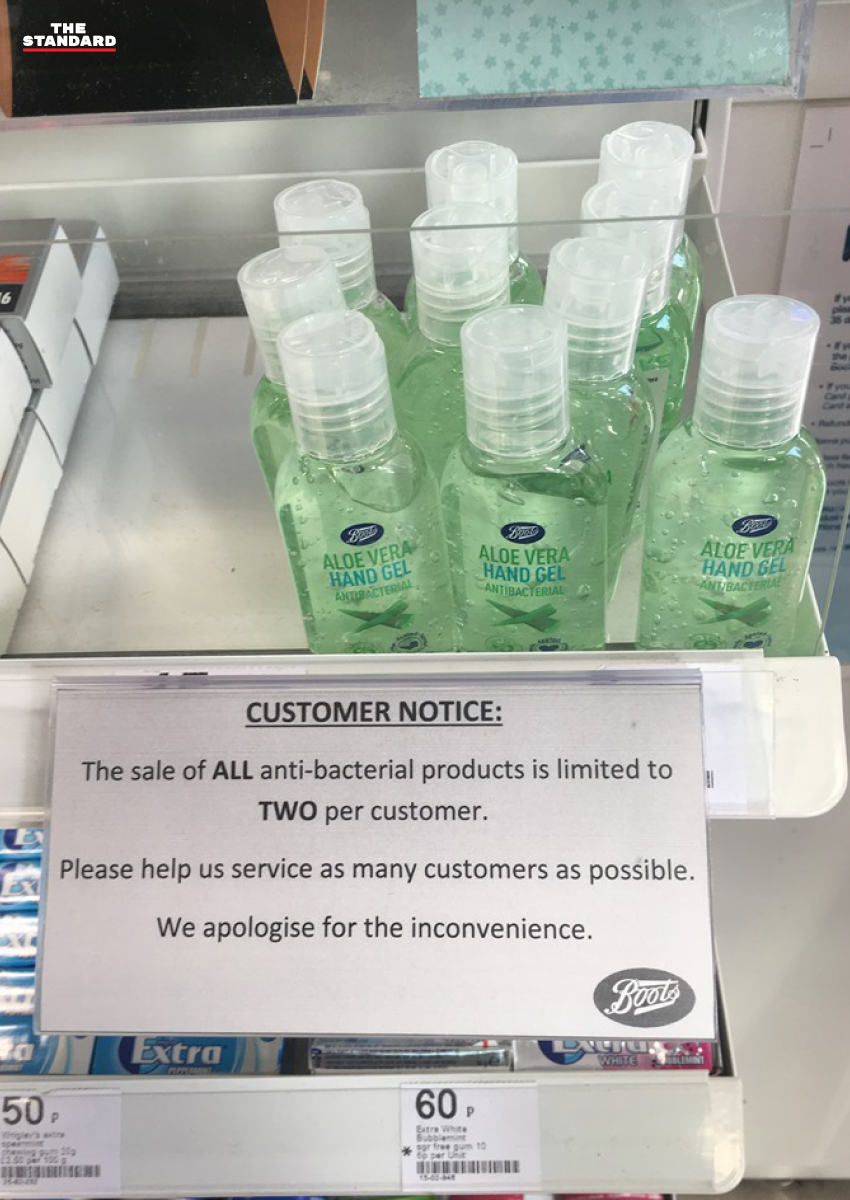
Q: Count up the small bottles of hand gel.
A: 10